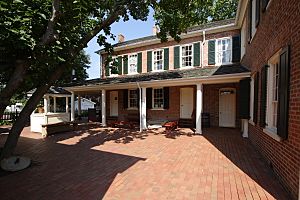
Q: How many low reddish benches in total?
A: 2